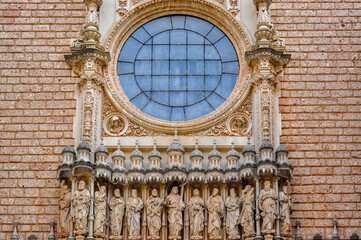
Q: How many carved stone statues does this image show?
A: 13